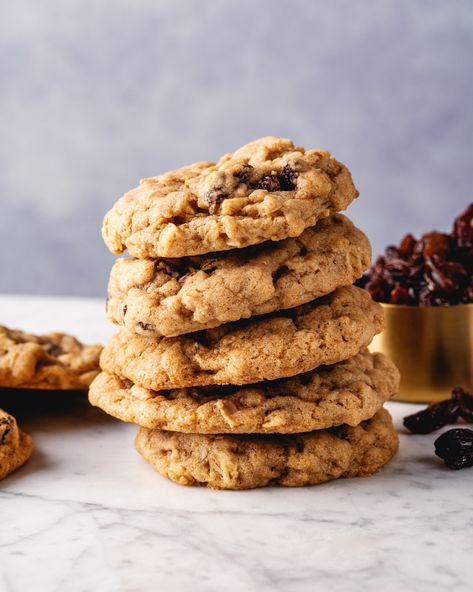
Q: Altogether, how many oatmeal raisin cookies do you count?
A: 7